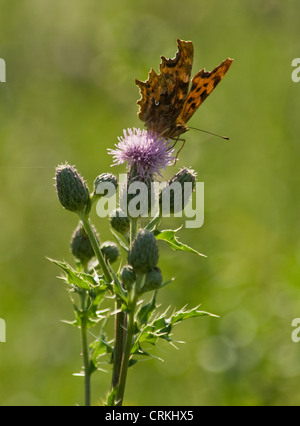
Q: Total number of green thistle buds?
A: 9